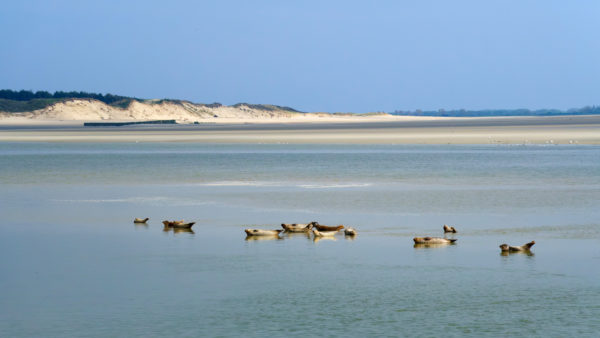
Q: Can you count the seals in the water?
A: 11